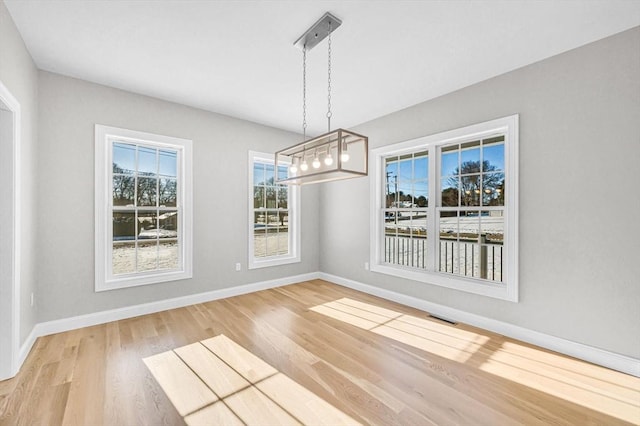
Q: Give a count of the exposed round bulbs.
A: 5